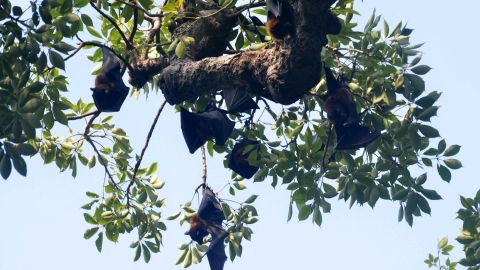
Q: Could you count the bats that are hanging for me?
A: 7